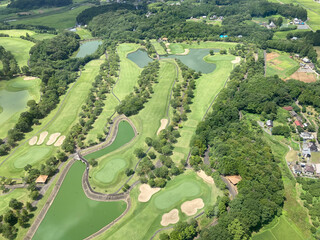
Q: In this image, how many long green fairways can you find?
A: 4